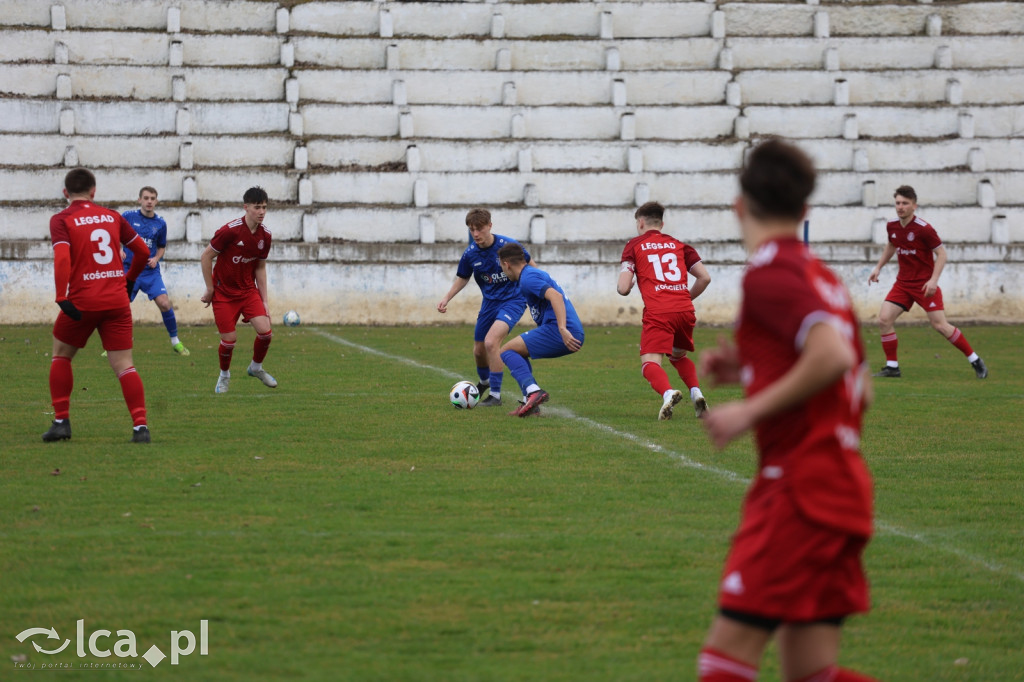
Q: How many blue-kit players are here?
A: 3